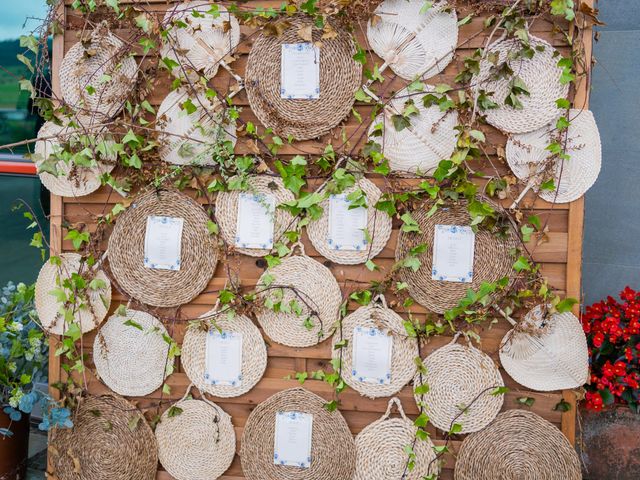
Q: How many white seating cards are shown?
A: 8